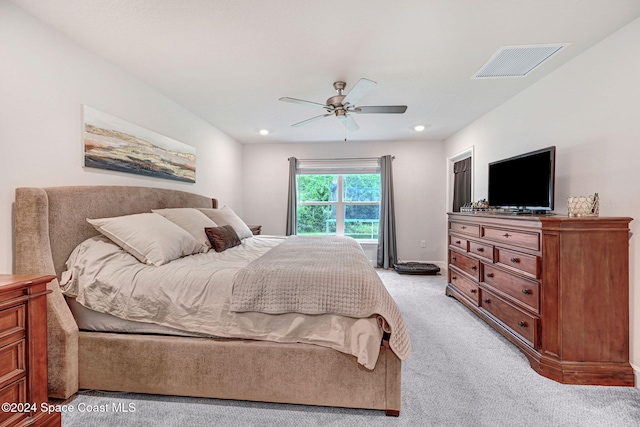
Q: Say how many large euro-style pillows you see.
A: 3